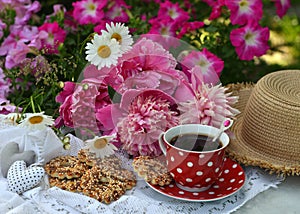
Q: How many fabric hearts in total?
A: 2